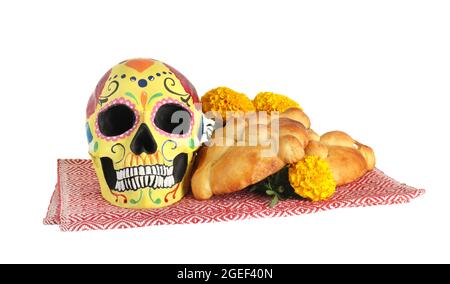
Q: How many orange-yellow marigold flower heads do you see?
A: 3